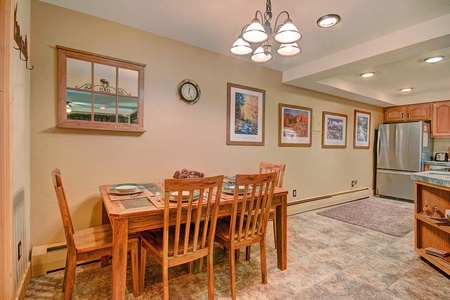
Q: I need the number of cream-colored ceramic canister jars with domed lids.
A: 0